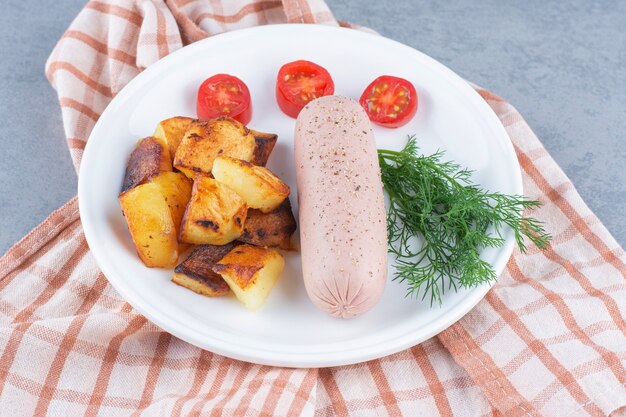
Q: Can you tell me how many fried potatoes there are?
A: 11